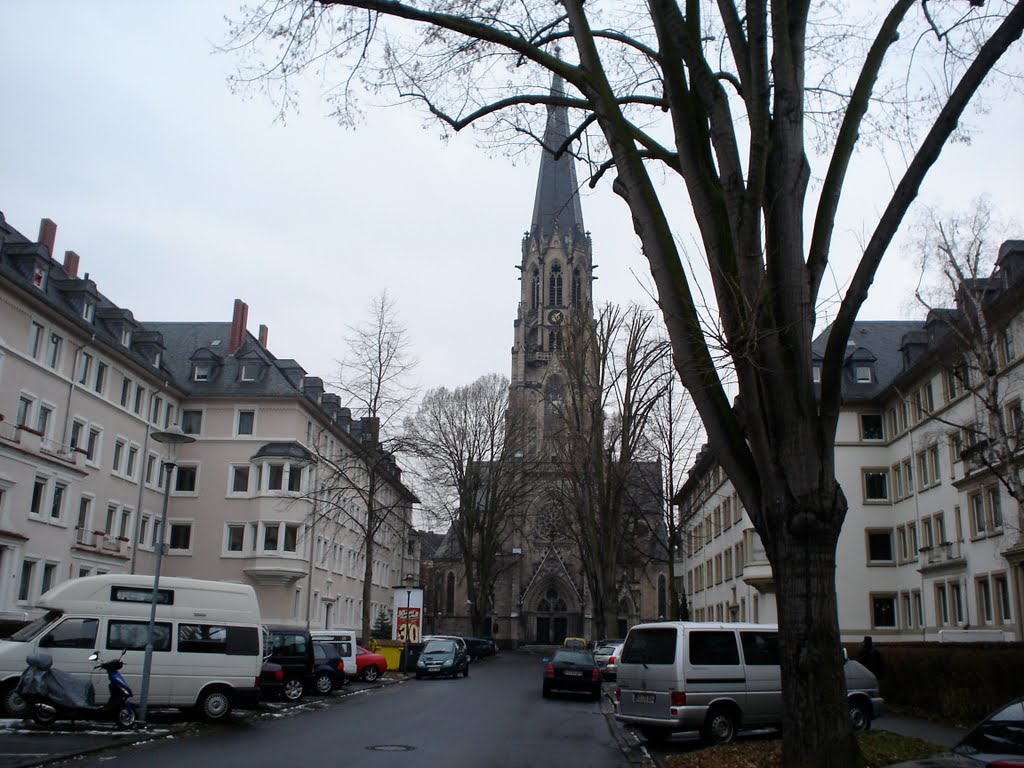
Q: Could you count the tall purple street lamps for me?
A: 0